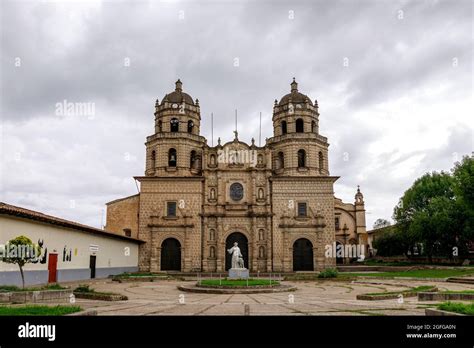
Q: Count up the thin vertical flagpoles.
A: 3